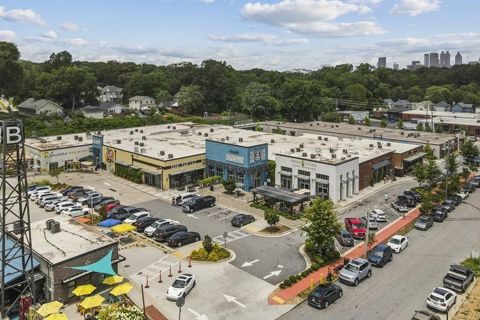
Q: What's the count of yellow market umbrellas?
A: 7